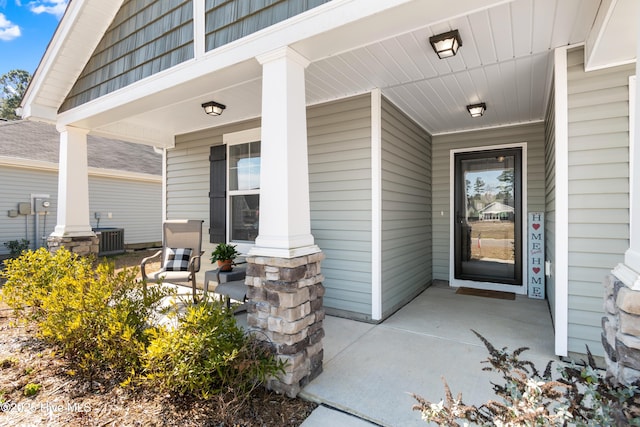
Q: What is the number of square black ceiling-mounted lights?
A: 3